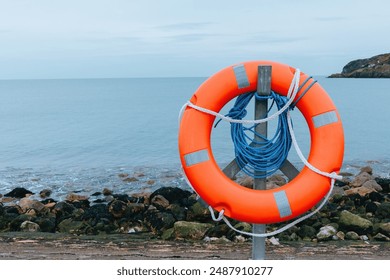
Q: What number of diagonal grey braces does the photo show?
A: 2